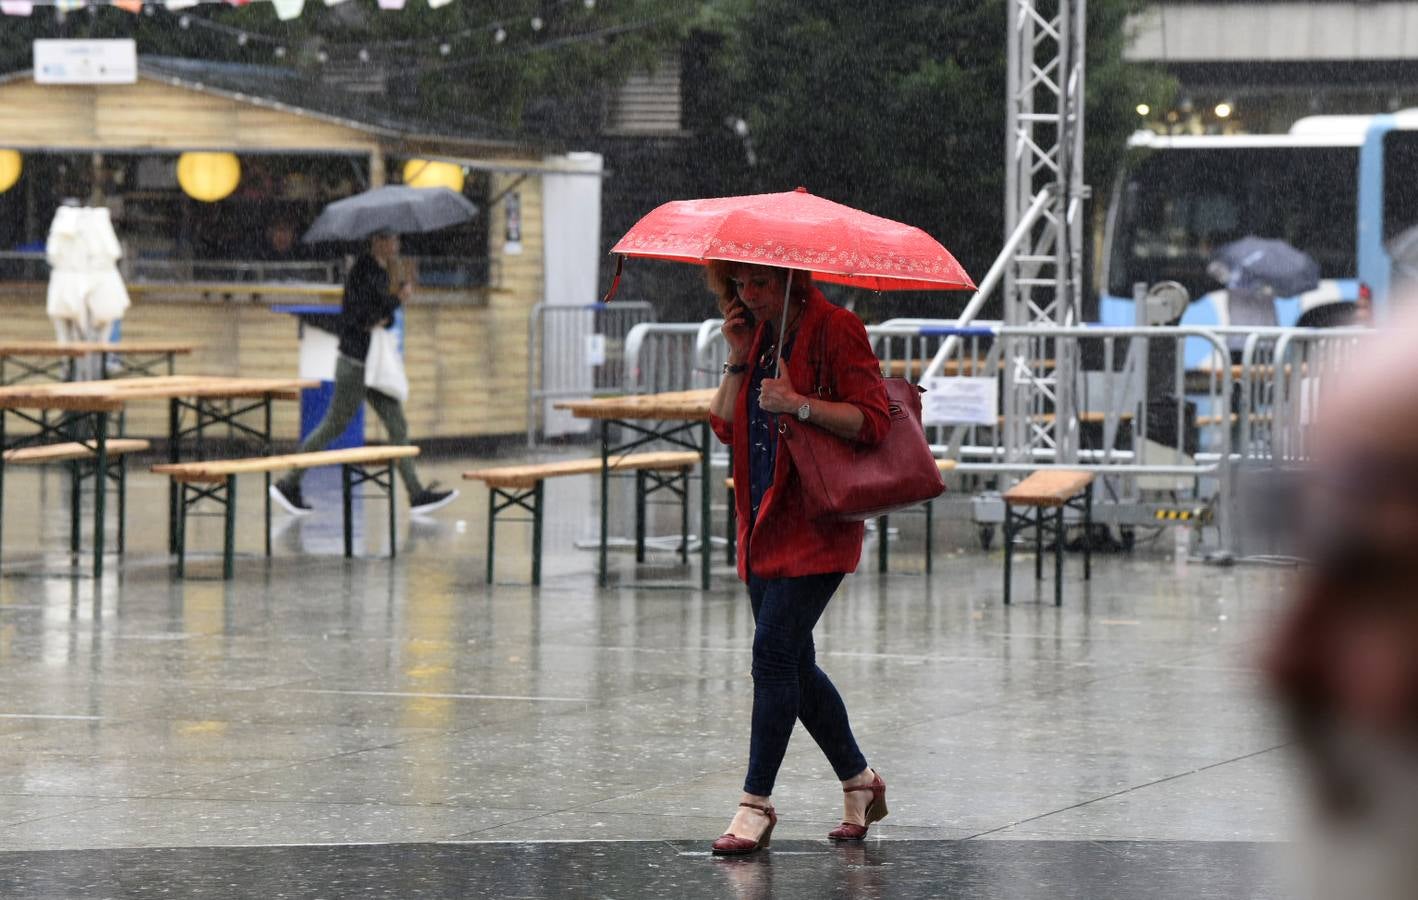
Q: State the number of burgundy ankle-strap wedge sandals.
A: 2